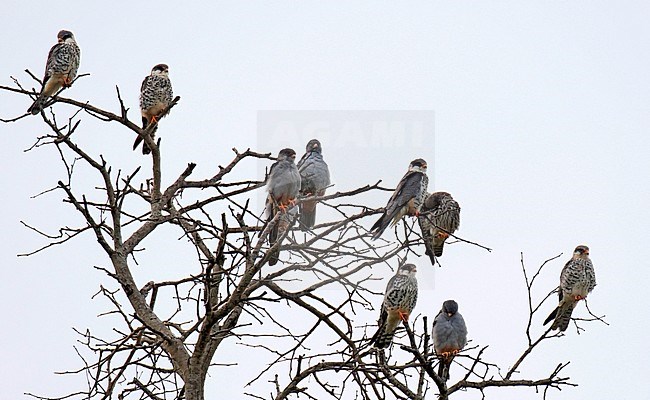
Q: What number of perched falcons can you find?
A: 9